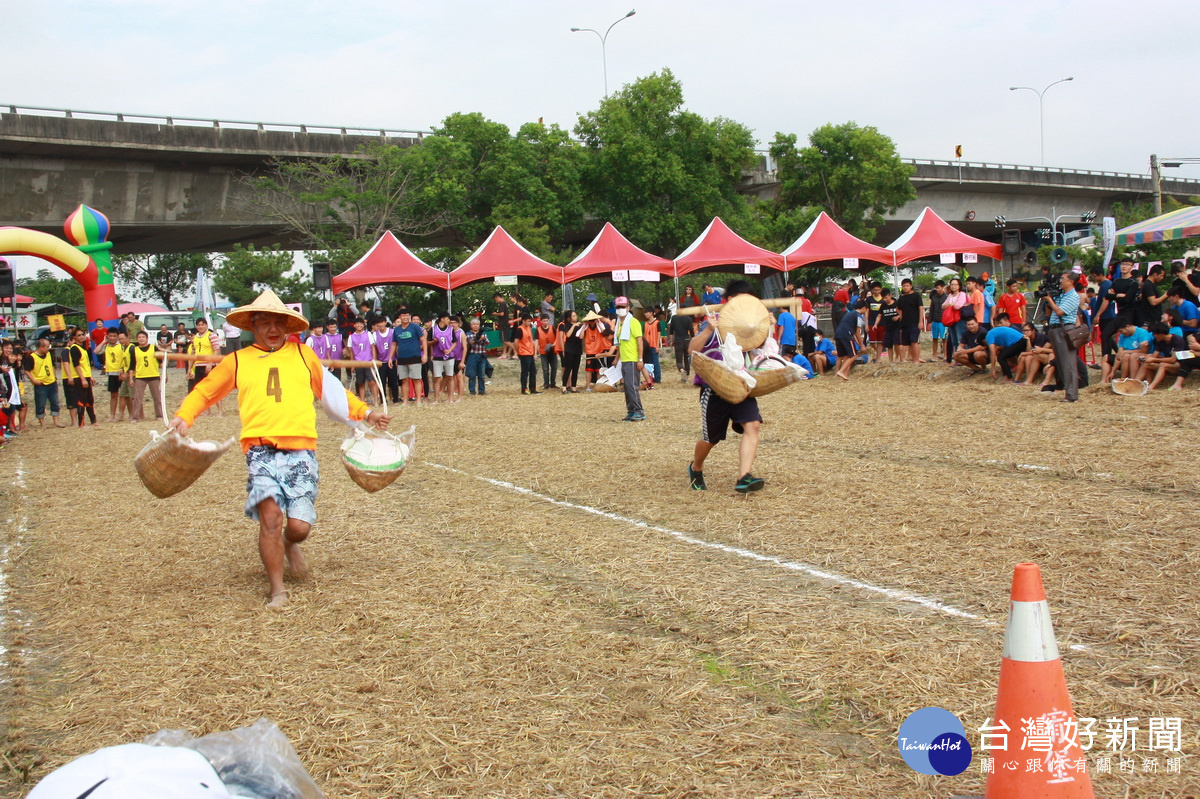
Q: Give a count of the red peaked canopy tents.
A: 6